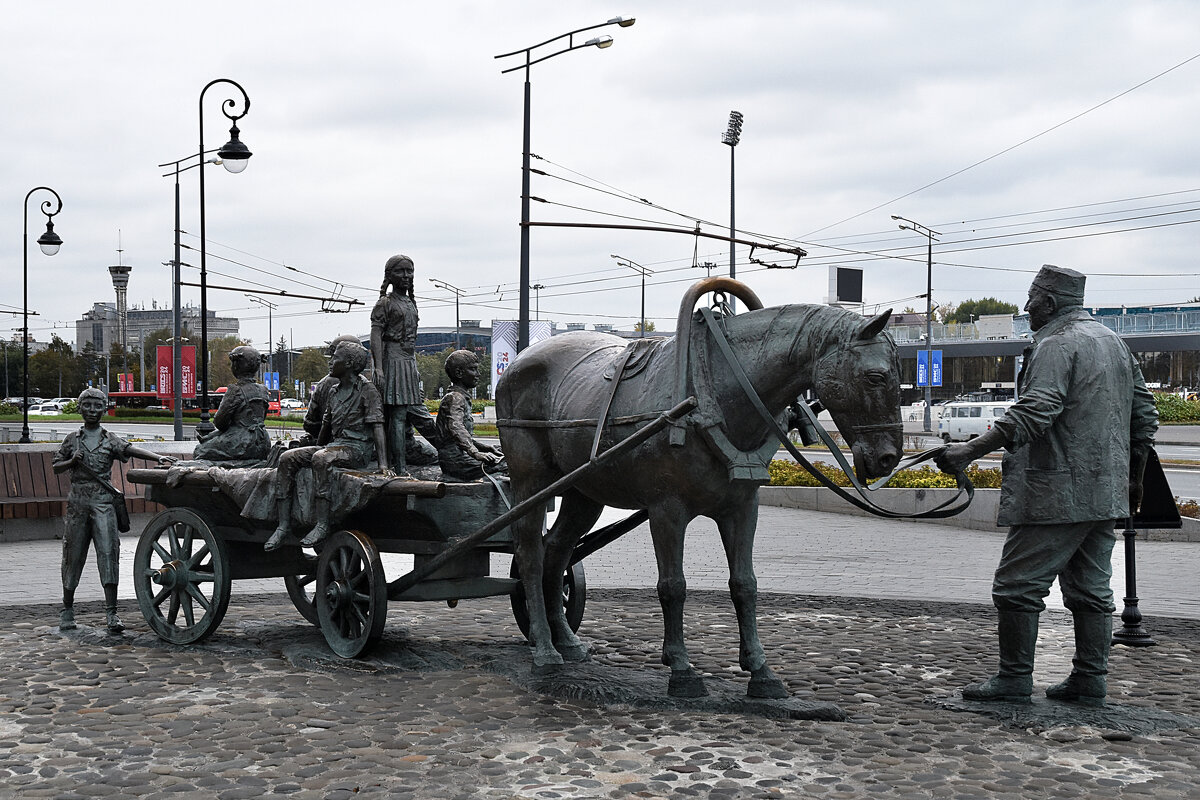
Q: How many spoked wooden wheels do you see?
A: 4